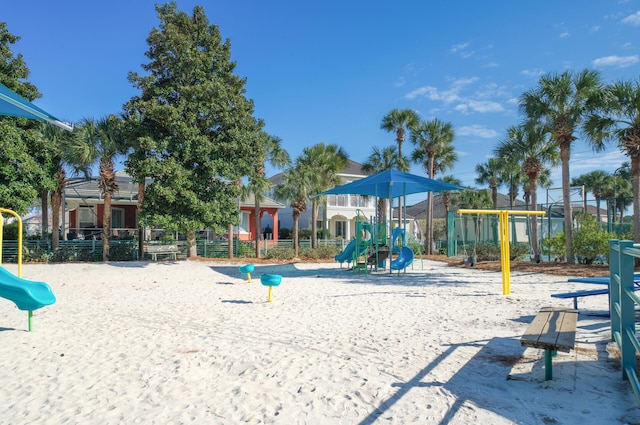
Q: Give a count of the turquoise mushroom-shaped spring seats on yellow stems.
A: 2